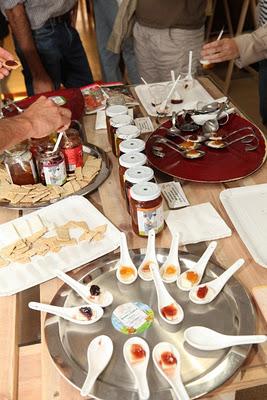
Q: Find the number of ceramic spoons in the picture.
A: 12